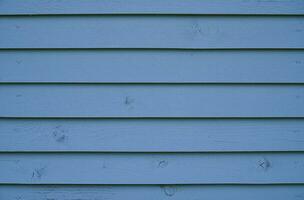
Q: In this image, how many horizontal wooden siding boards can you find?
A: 7